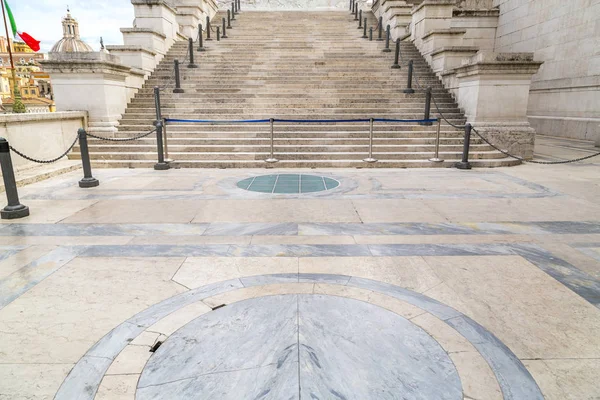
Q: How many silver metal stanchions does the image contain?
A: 4